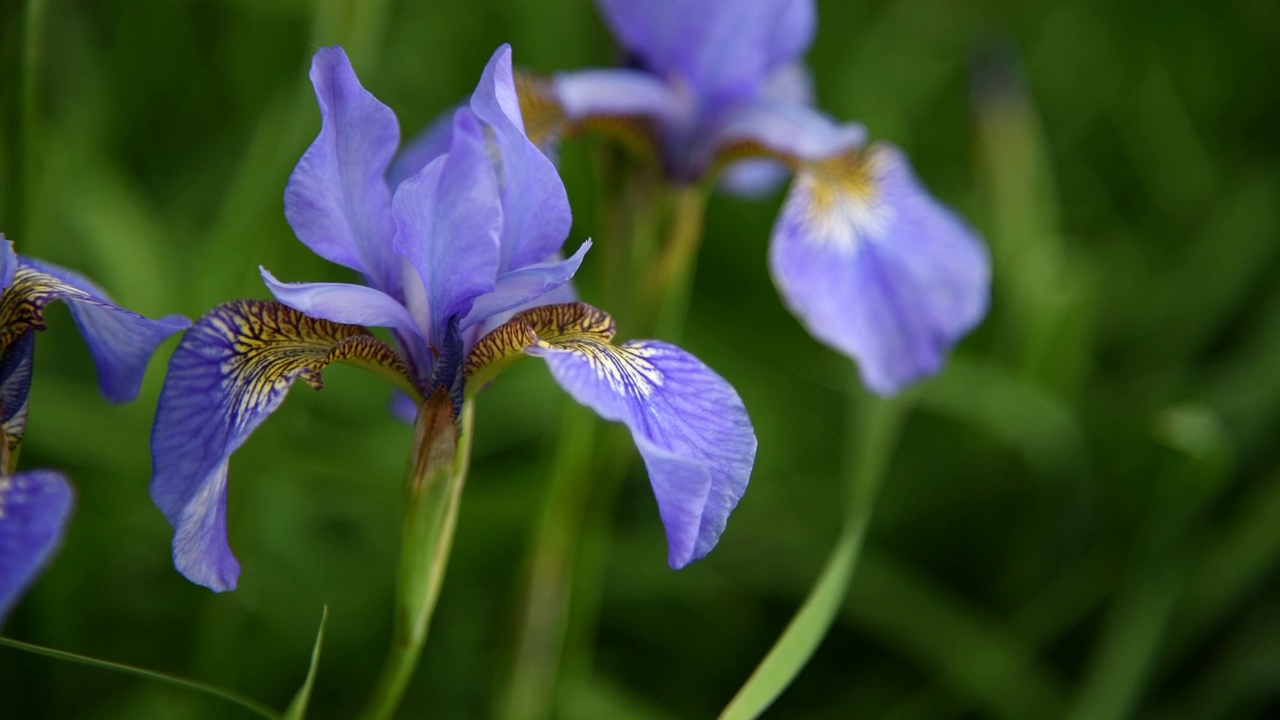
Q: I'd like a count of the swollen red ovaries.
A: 0